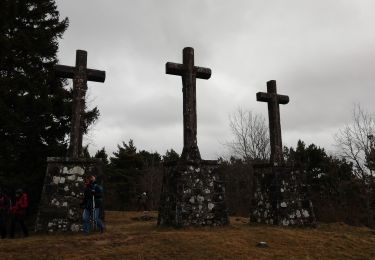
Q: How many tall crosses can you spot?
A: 3